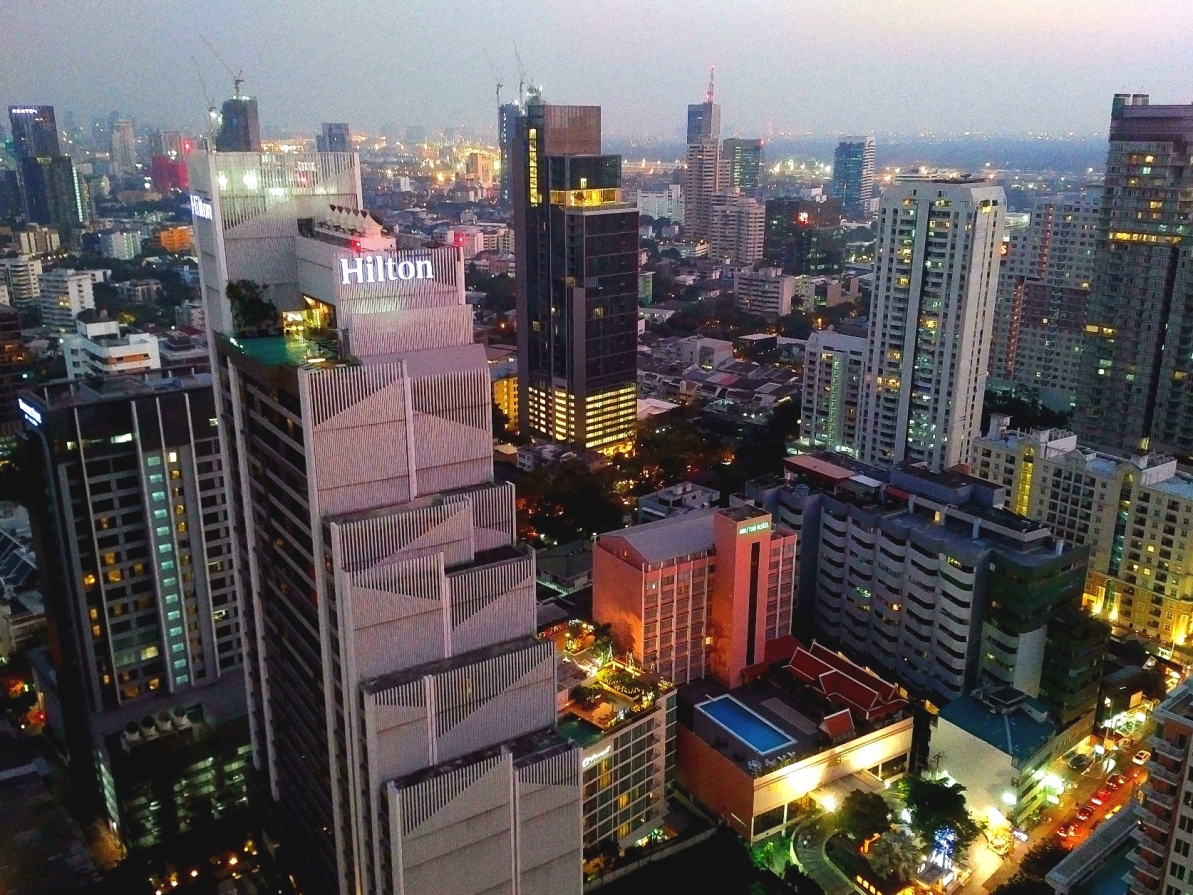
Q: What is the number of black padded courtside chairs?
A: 0